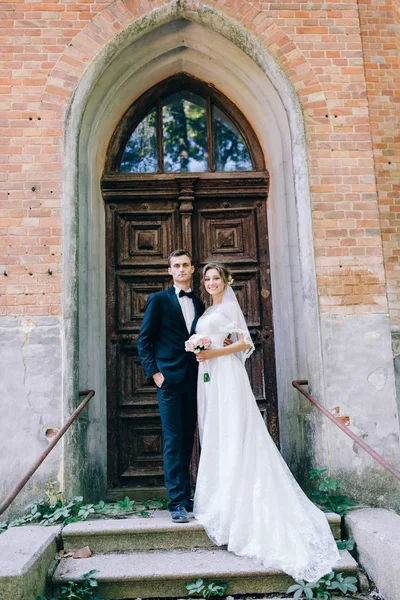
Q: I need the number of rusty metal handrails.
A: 2